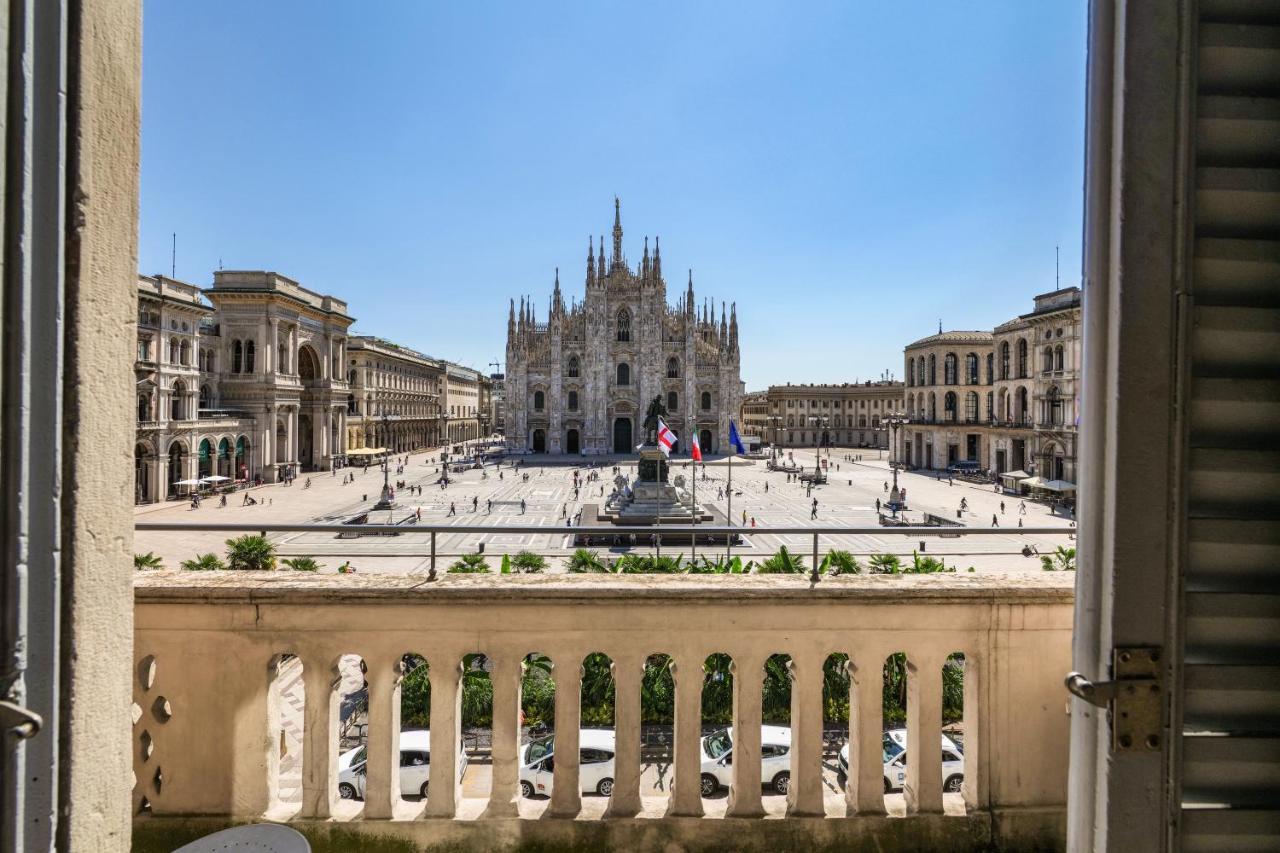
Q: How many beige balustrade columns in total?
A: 11